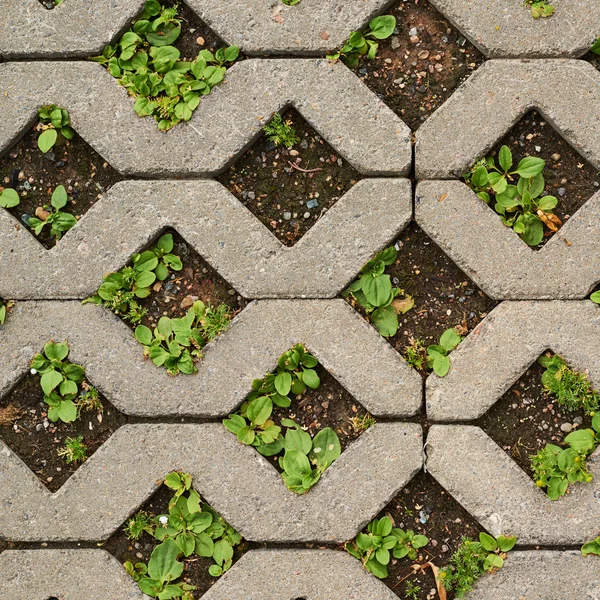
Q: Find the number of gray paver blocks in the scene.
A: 14